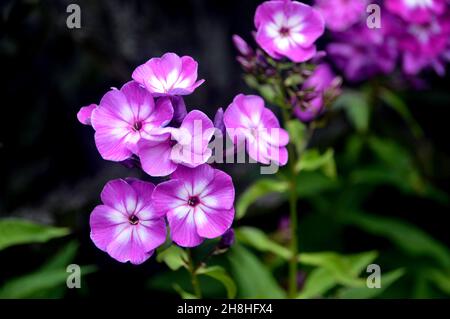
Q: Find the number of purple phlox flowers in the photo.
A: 7